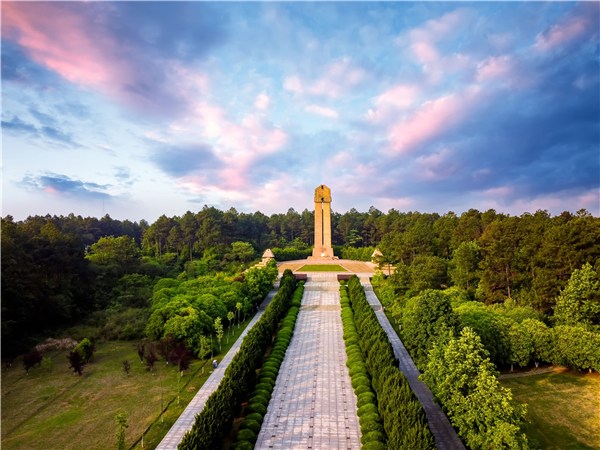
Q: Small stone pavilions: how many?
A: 2